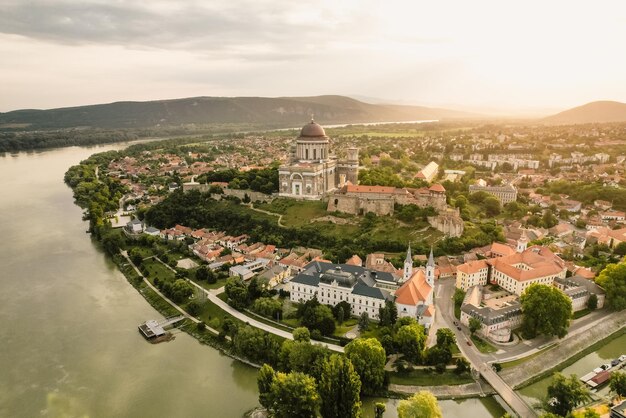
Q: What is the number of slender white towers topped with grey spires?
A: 2